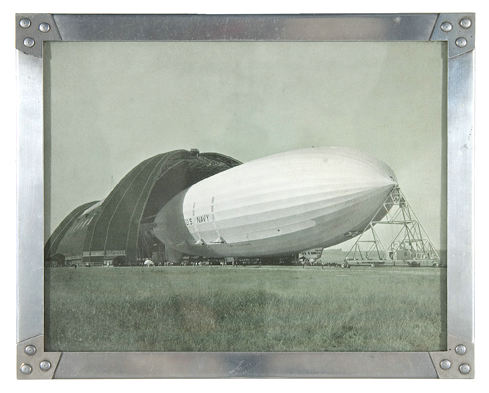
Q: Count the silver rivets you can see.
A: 12